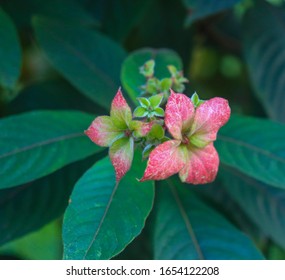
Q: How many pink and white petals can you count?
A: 8